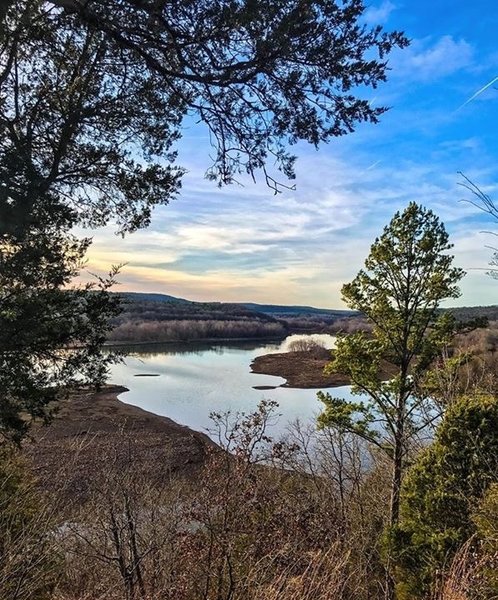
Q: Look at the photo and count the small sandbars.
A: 2